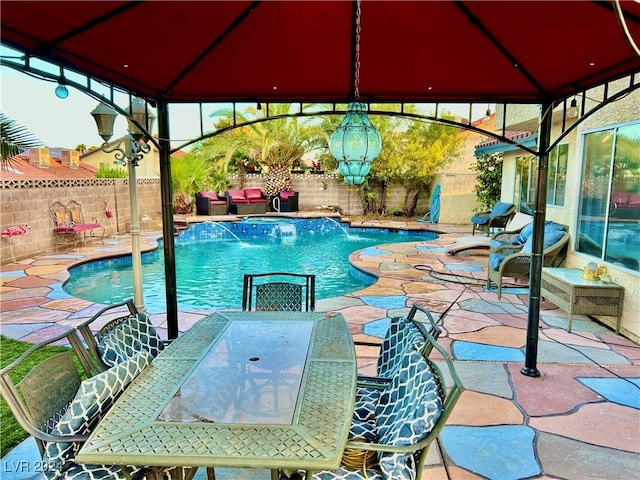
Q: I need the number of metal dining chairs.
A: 5